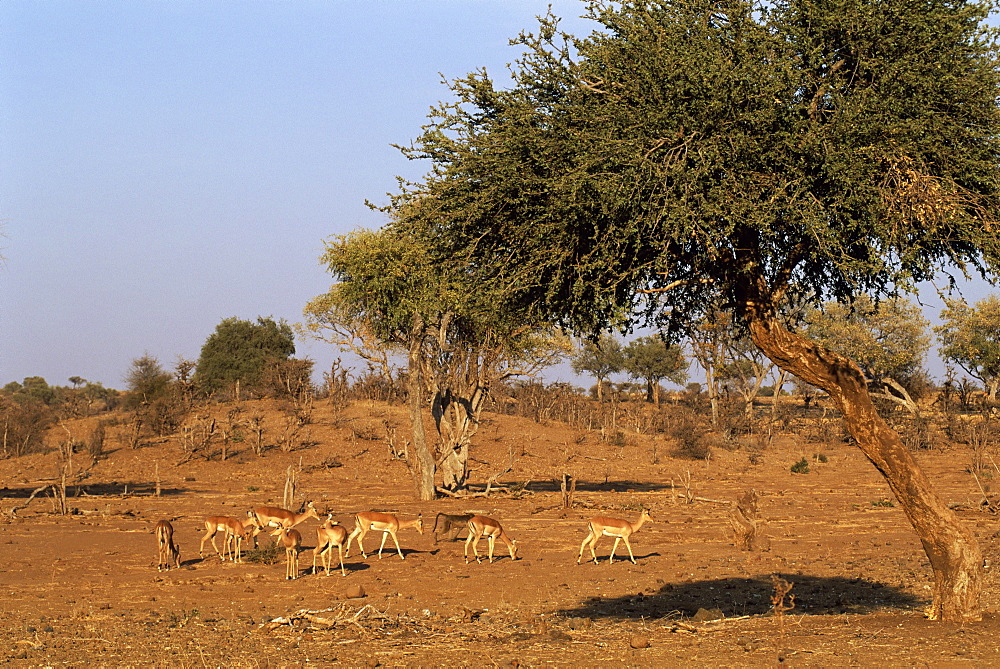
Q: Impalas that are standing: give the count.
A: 9